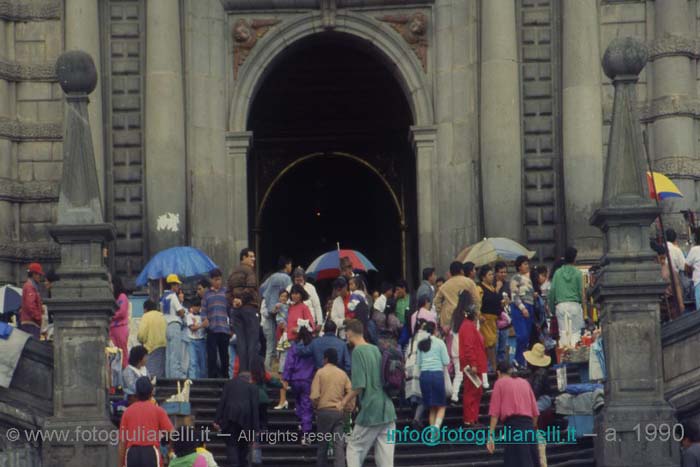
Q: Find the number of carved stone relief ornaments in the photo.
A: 2